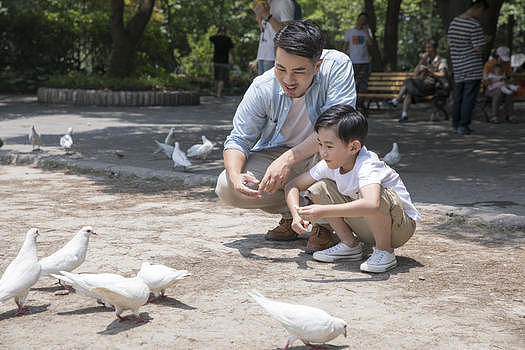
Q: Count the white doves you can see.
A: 12